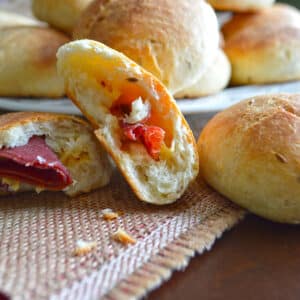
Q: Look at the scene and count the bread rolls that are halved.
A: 2